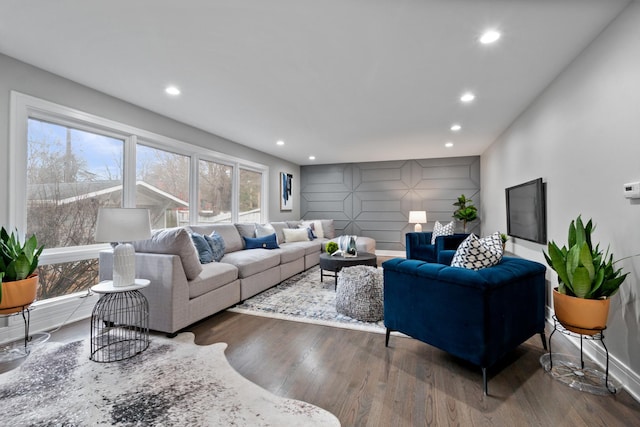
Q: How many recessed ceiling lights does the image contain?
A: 7